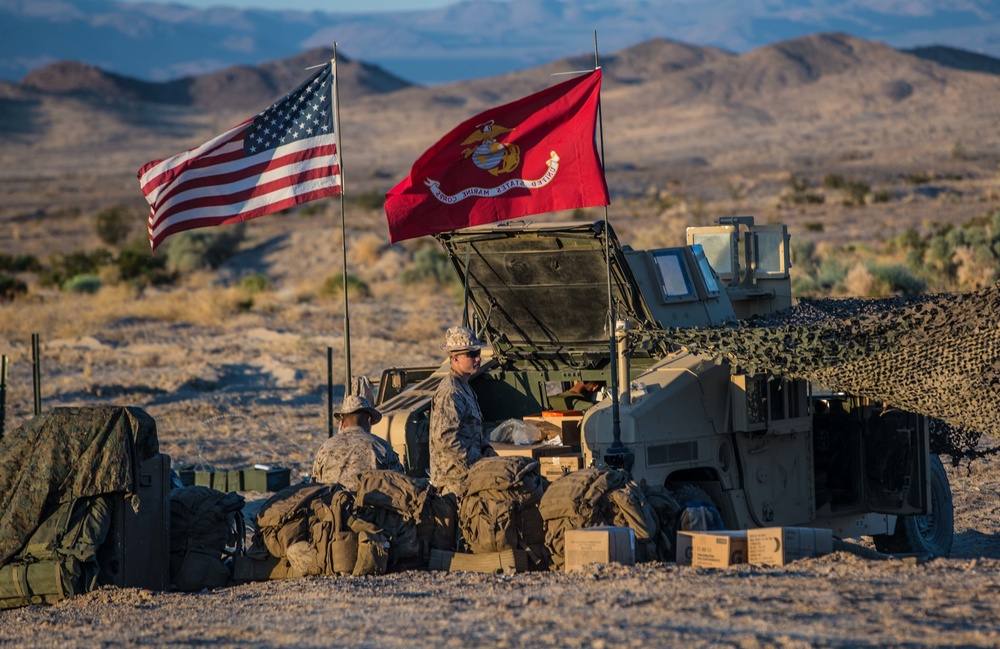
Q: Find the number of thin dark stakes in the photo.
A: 3